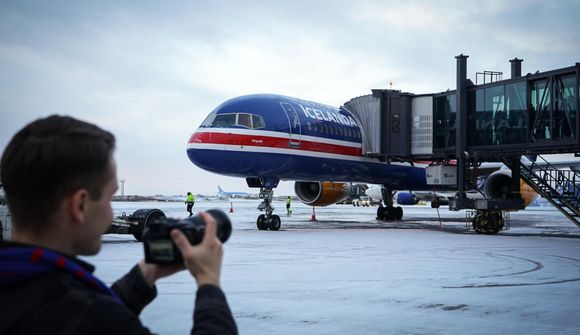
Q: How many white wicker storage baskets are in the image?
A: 0